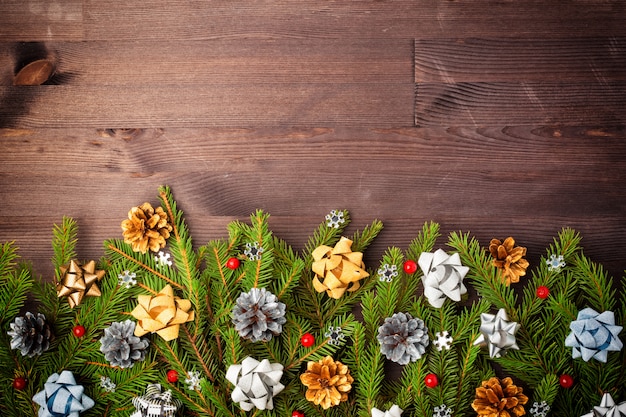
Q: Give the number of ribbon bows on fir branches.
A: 11